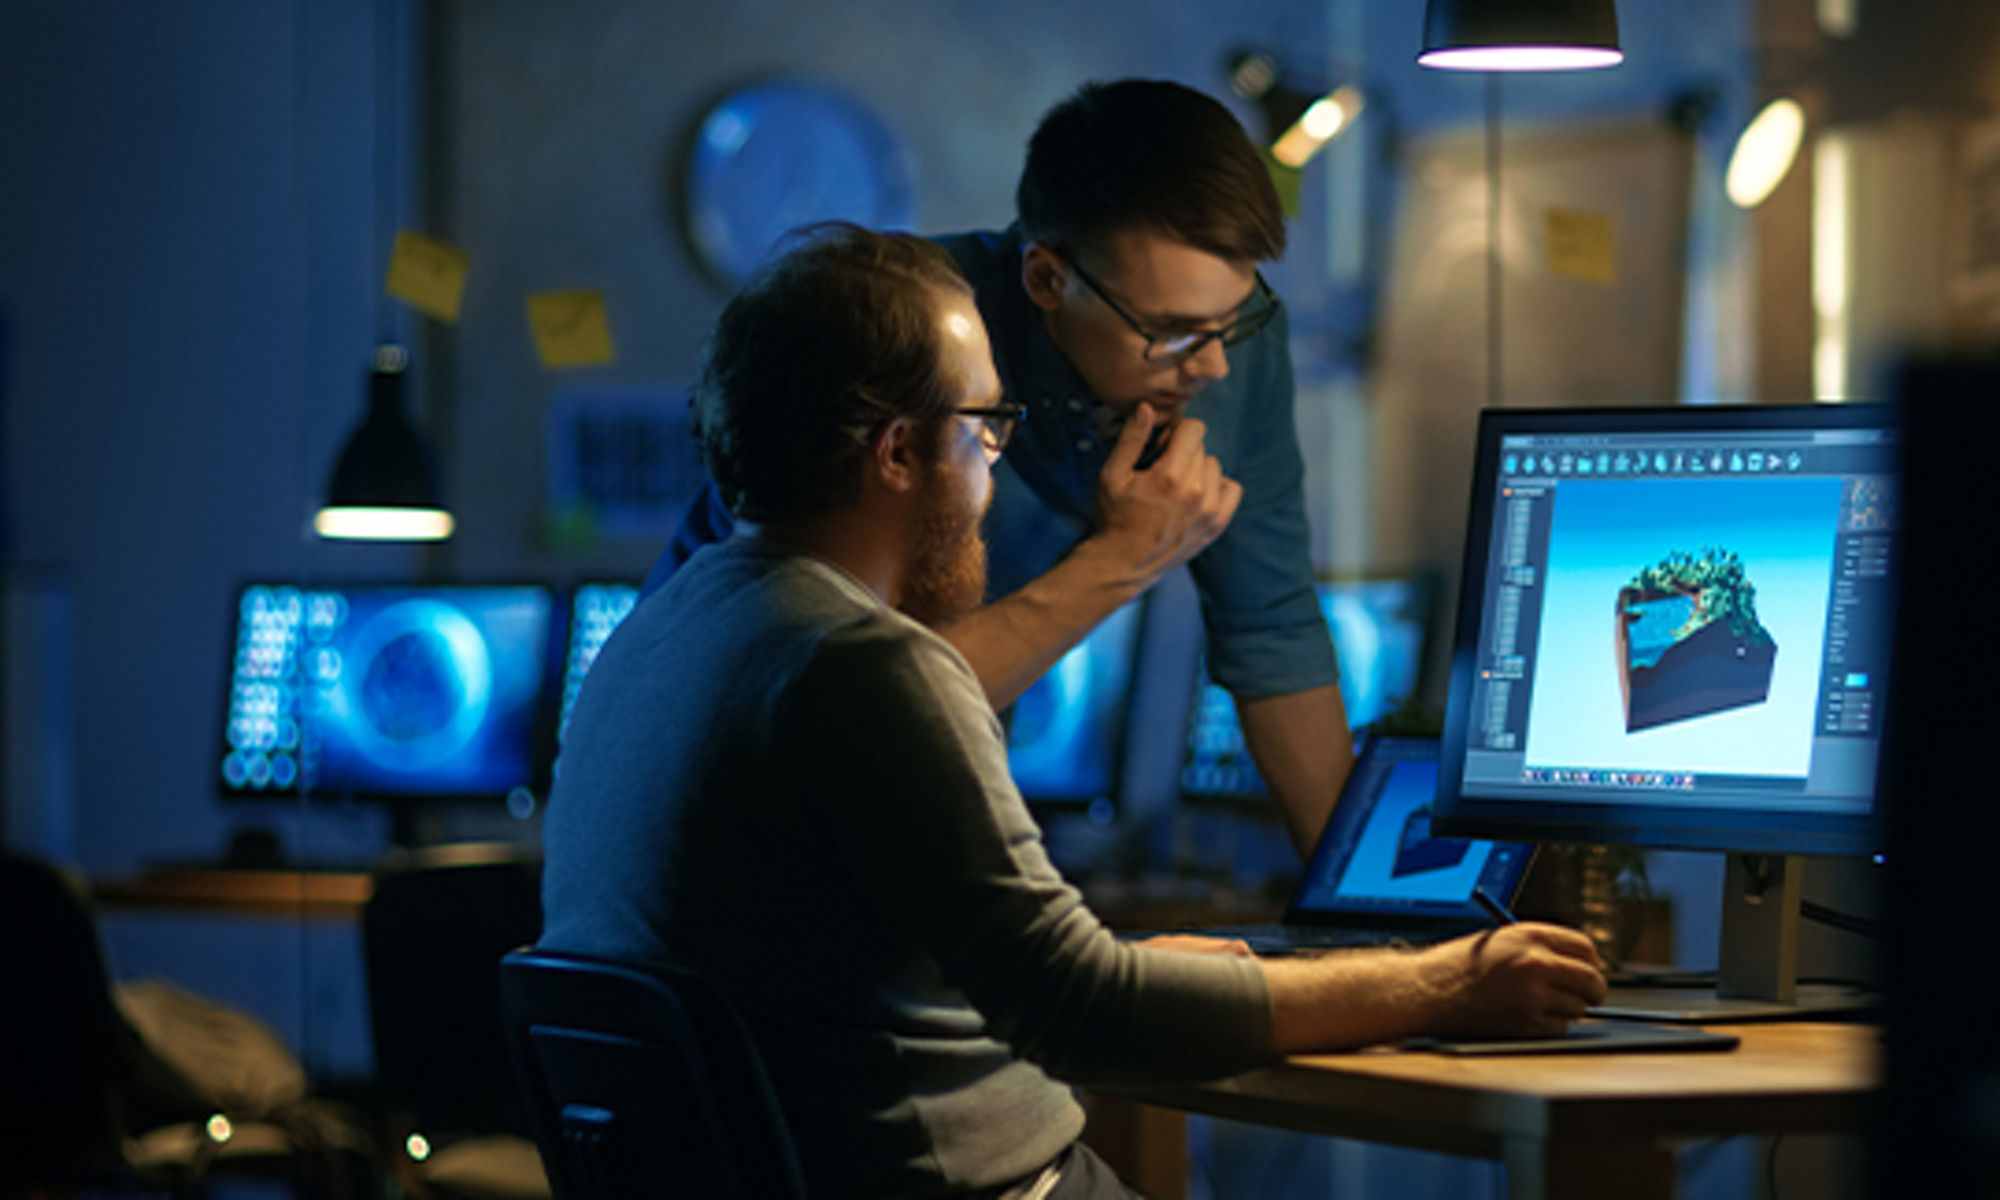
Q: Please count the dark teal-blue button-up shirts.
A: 1